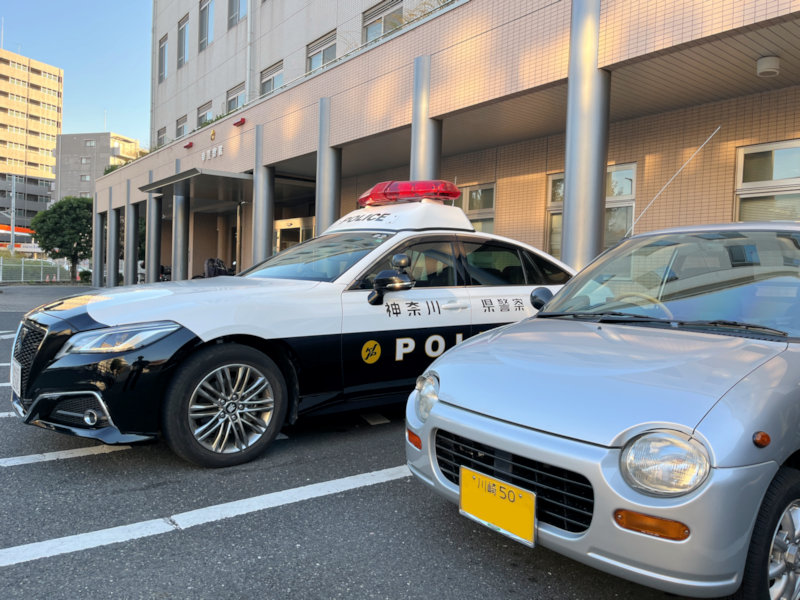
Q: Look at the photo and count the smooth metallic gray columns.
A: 9